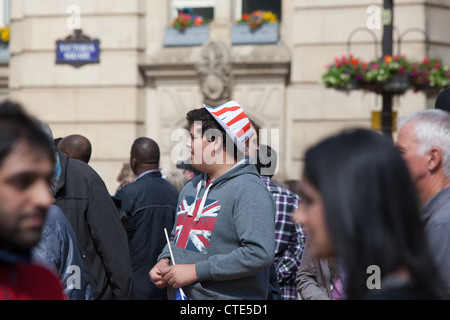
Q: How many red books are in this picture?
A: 0